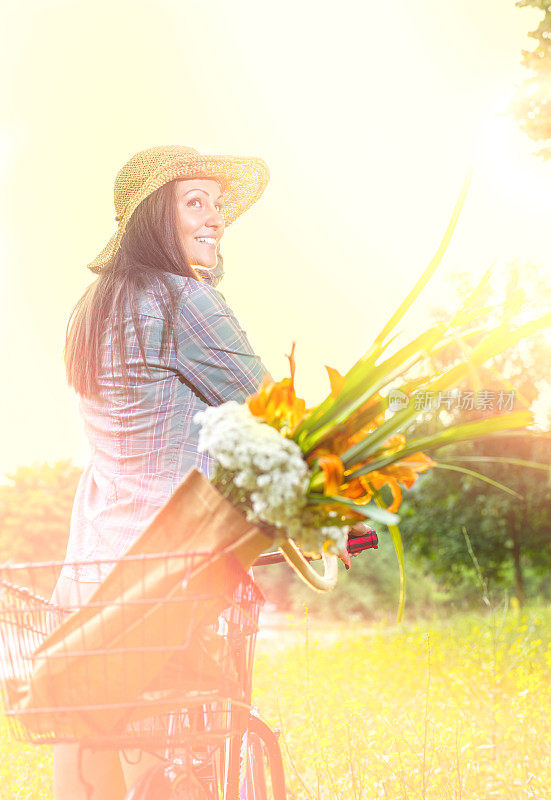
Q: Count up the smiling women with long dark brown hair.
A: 1